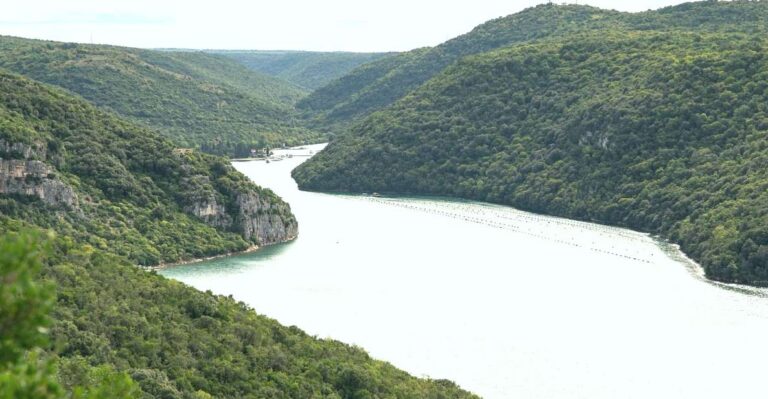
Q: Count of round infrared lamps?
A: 0